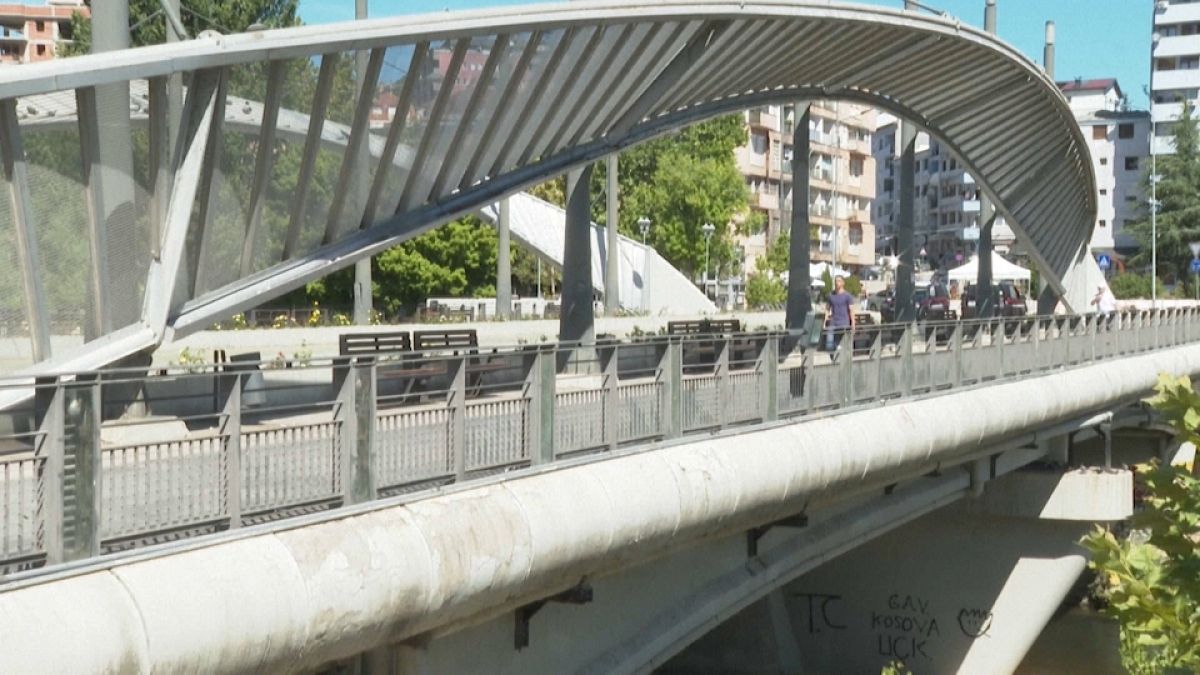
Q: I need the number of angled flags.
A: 0